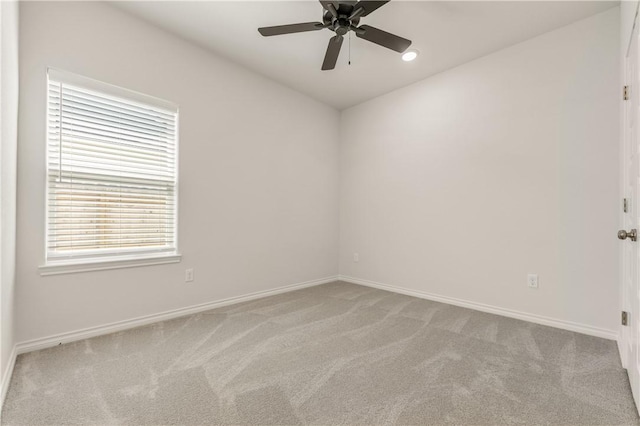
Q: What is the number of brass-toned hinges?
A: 3